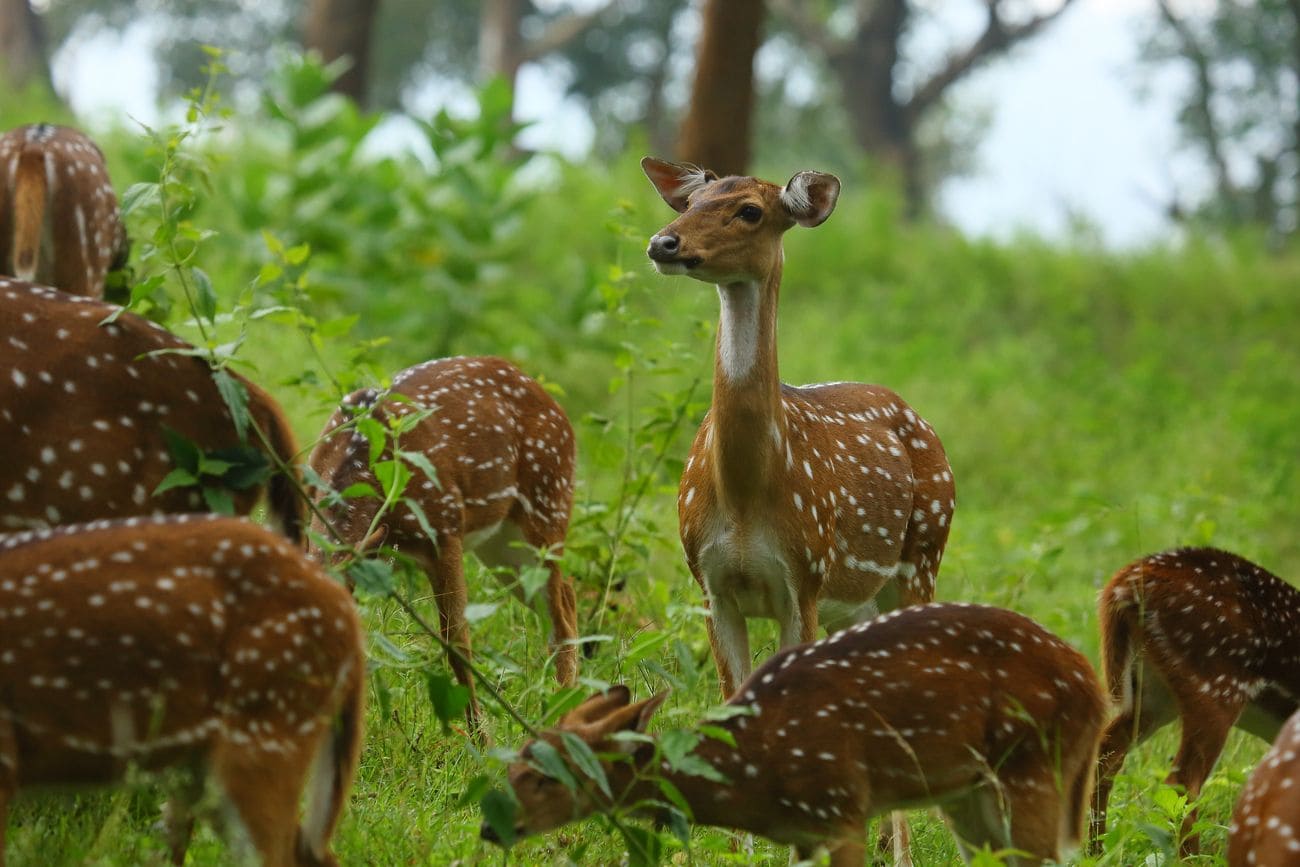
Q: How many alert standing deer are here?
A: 1